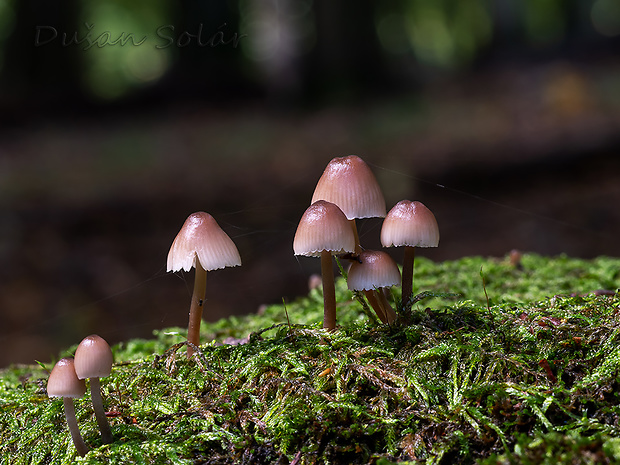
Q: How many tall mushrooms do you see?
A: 4